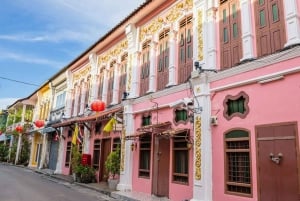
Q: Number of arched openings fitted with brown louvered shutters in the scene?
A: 11